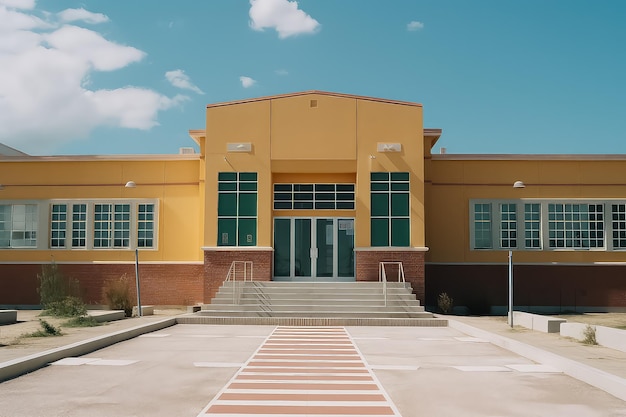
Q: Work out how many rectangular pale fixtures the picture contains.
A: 2